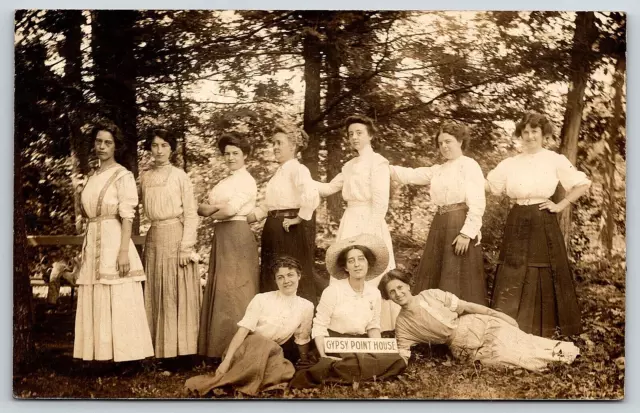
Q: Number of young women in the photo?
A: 10